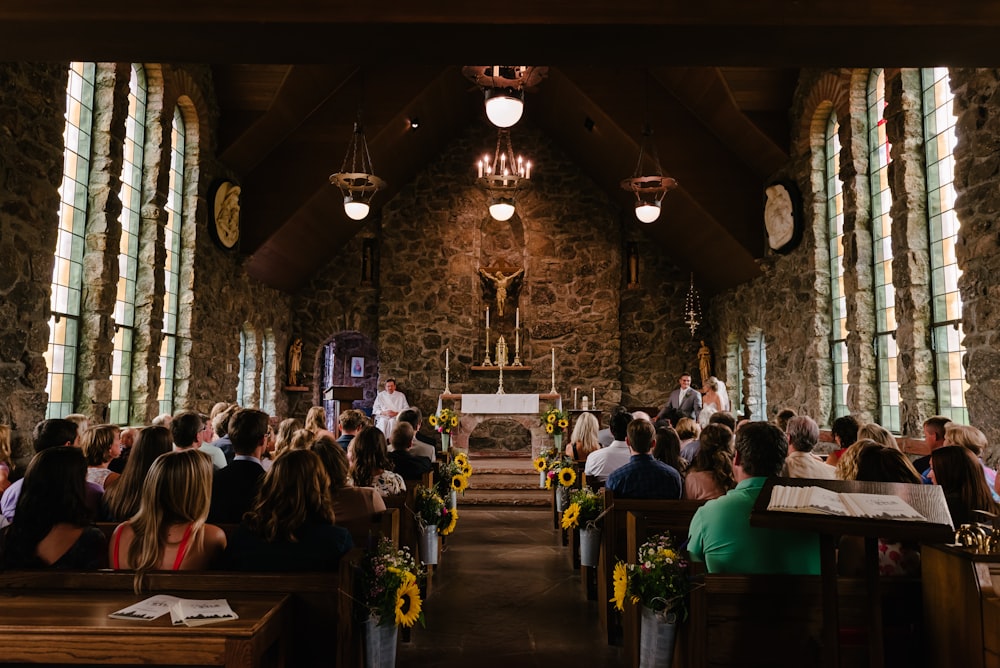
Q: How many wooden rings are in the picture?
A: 4